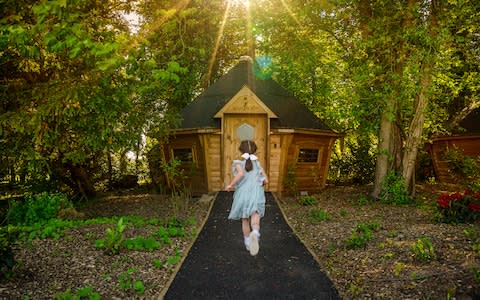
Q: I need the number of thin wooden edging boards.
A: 2